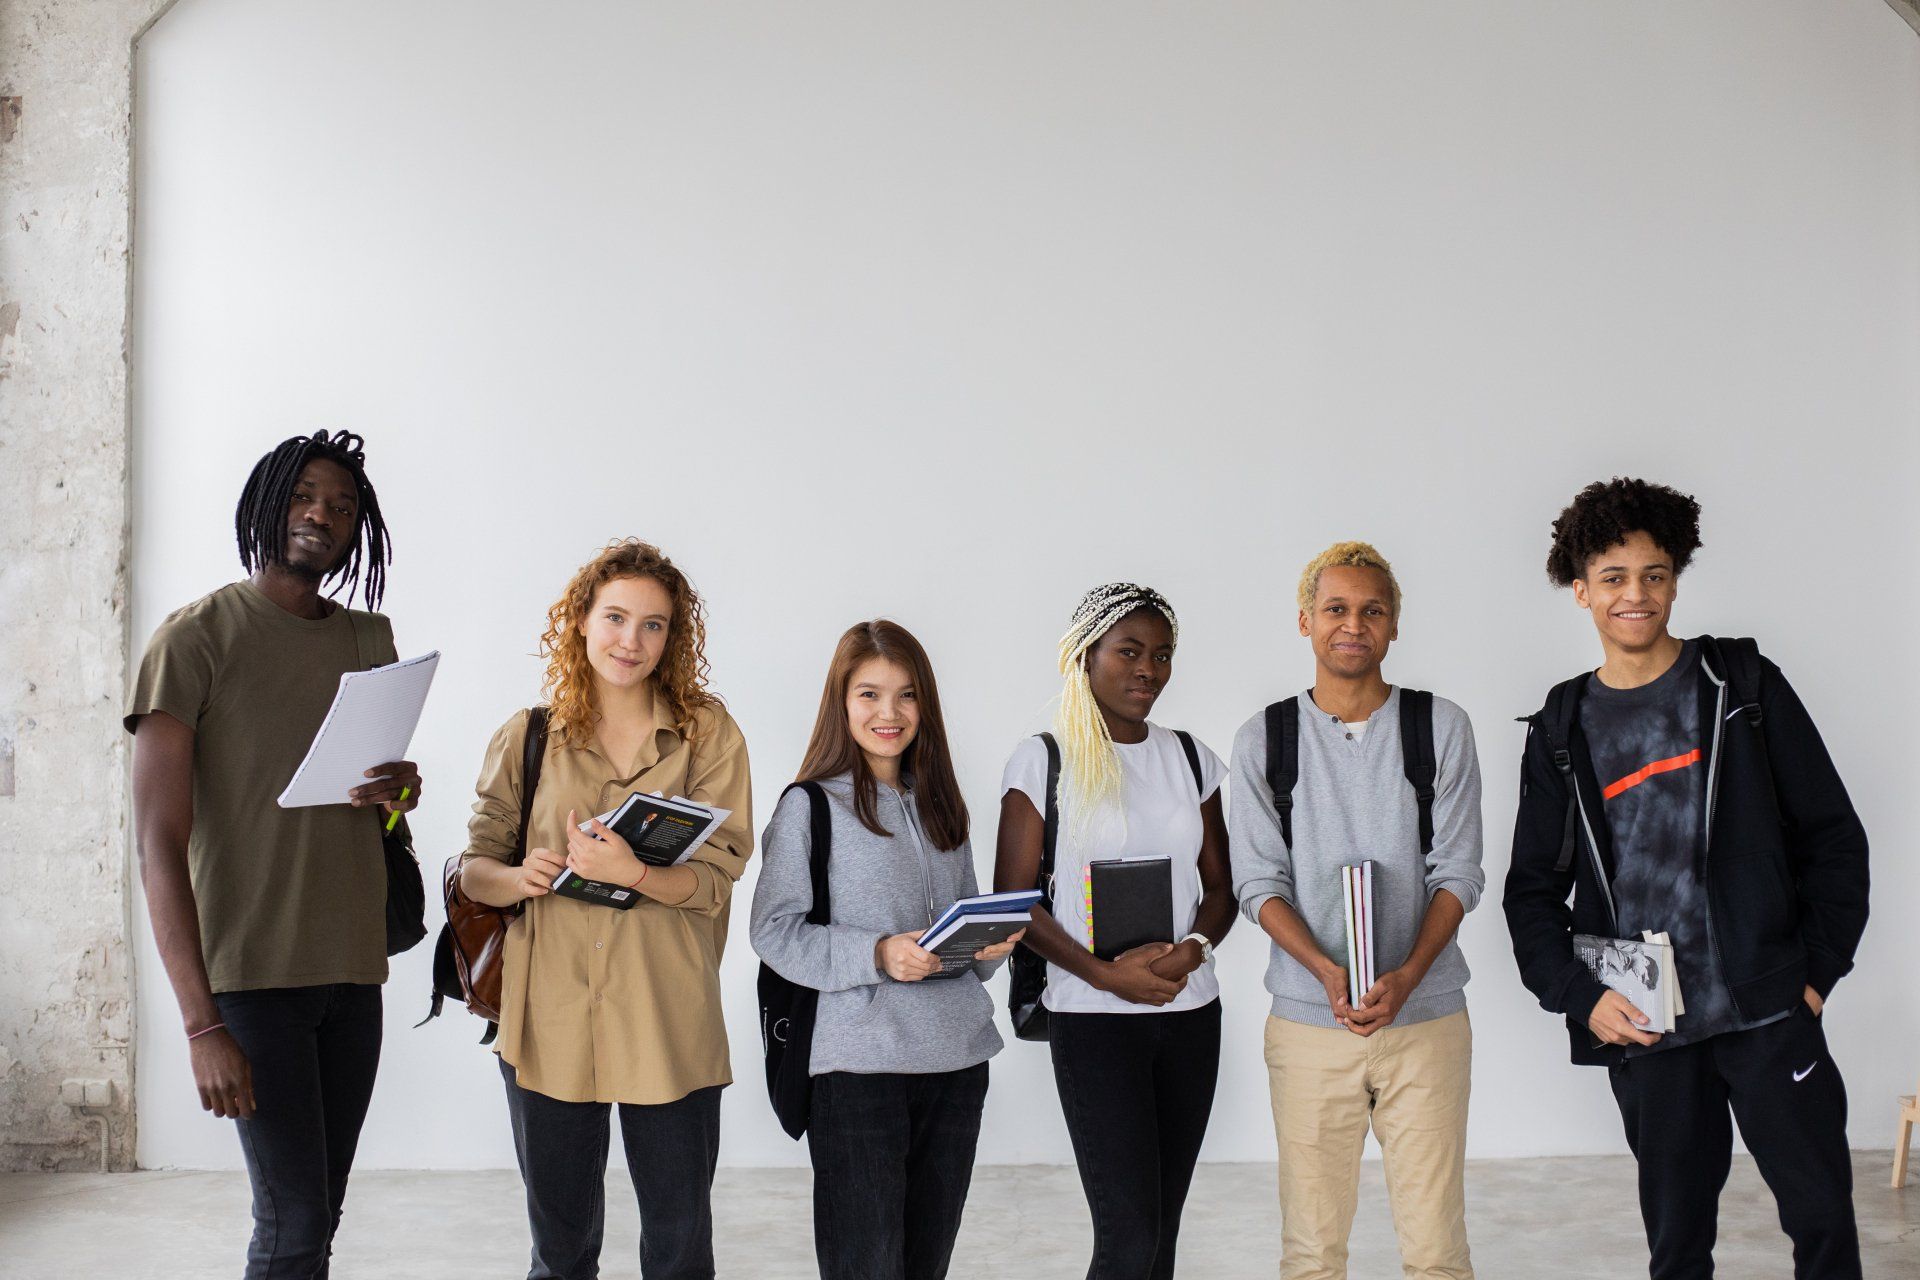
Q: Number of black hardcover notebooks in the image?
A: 1